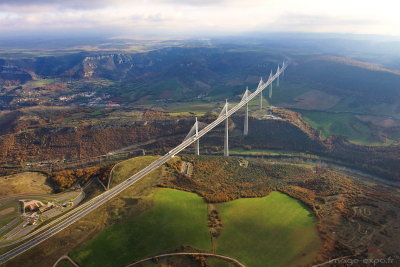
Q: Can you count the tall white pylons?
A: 7